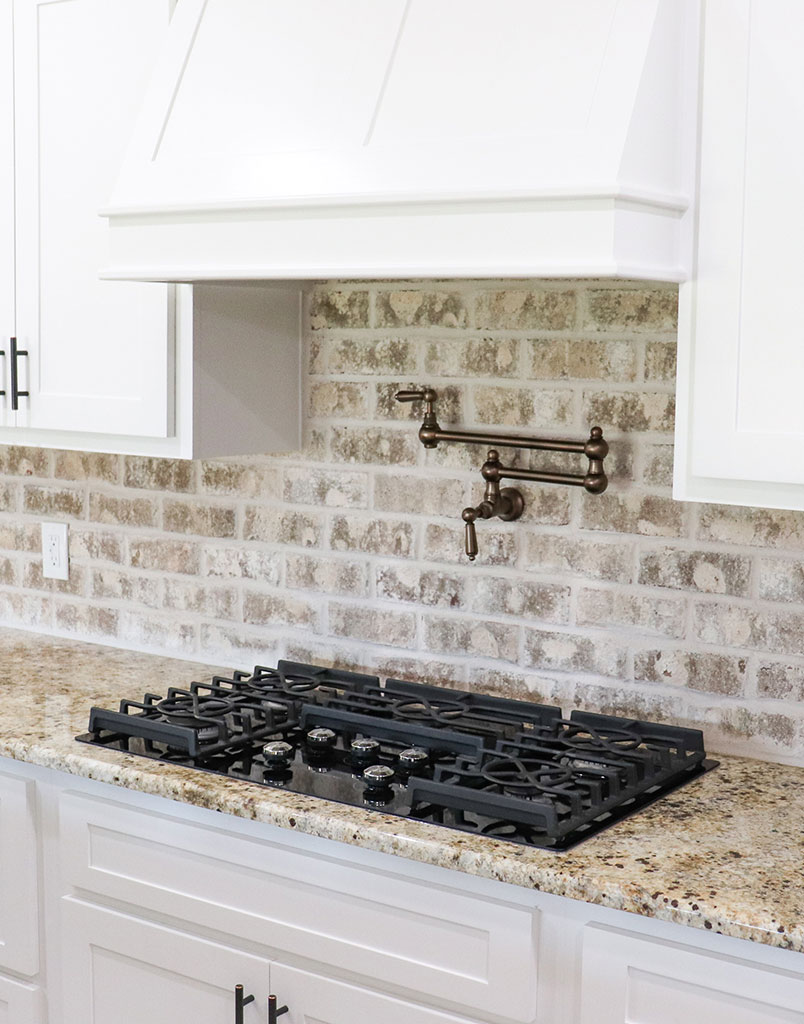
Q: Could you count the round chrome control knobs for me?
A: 5